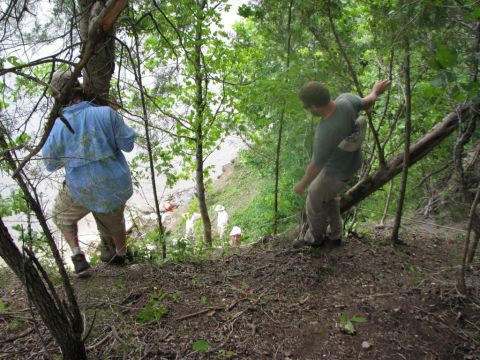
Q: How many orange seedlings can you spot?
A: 0